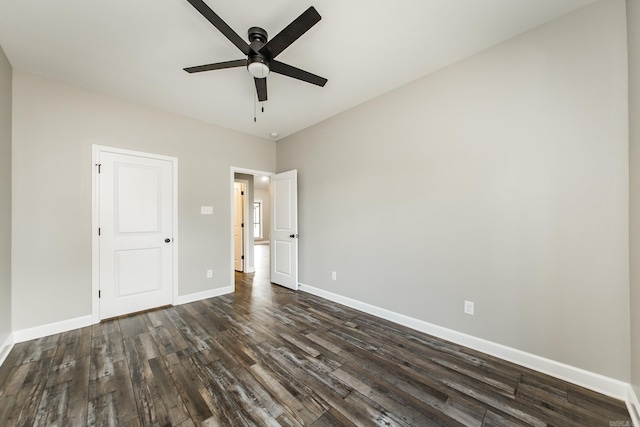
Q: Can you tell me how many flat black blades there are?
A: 5